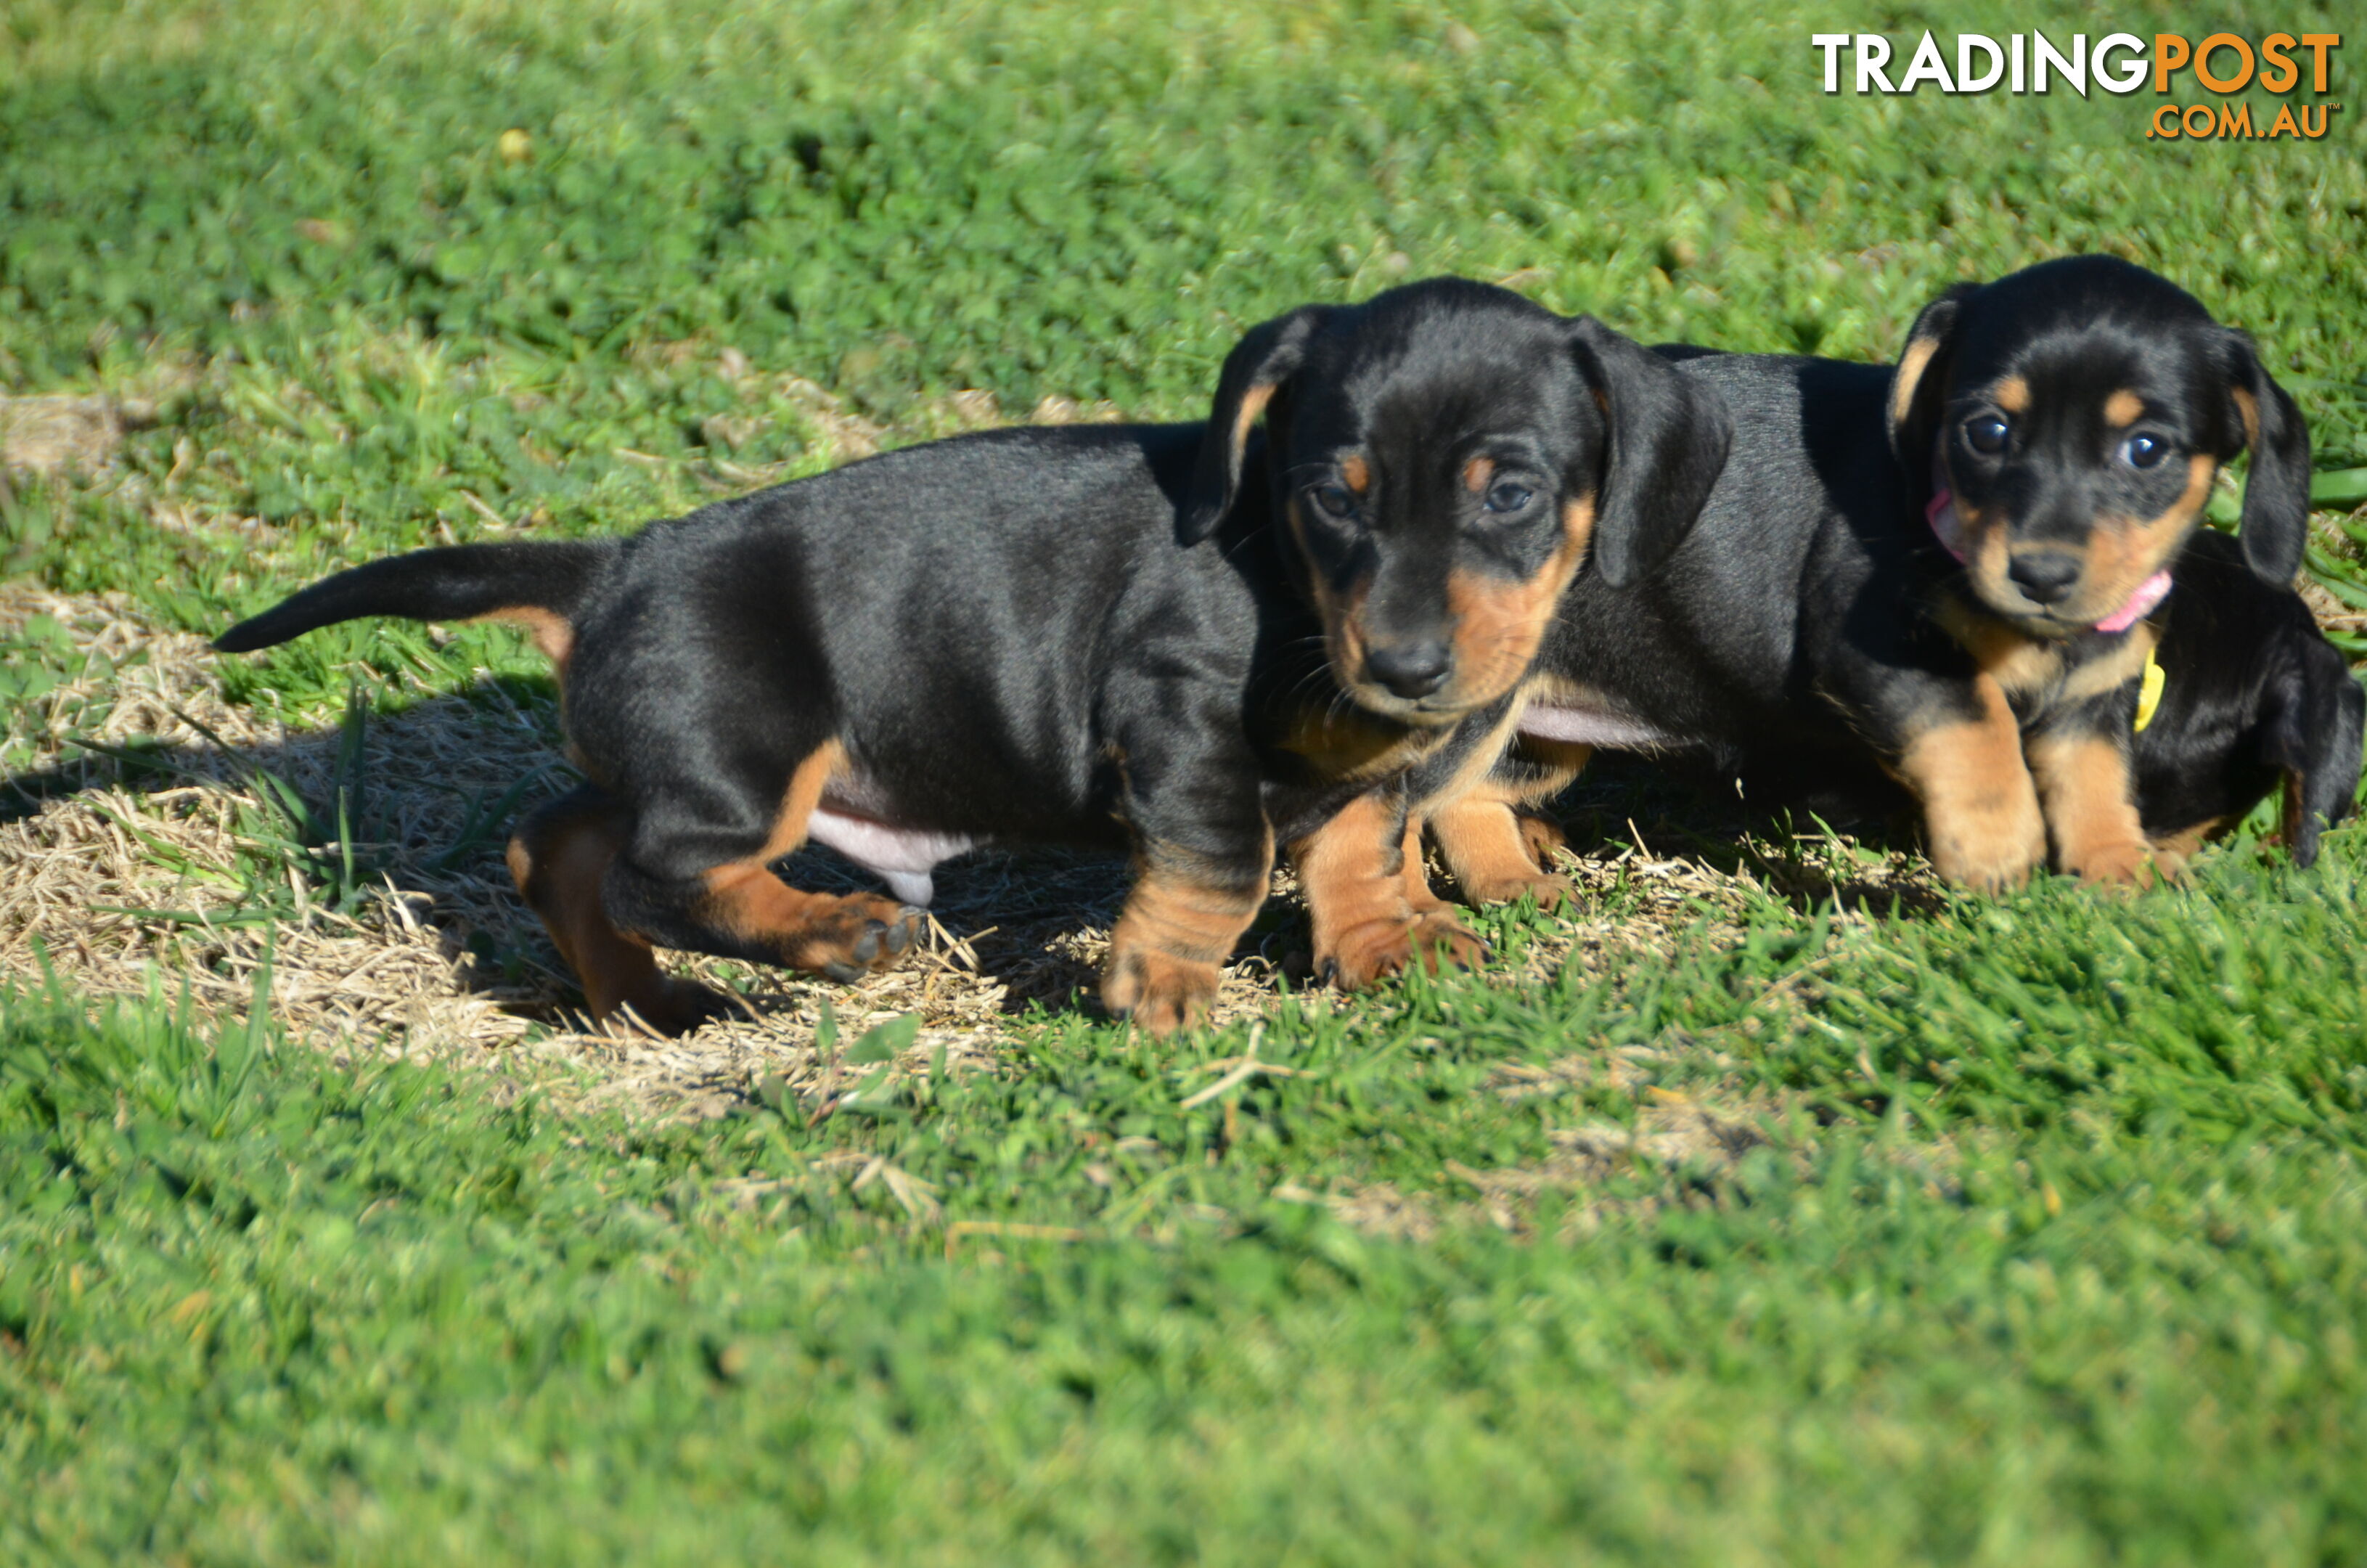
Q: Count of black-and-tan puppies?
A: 3